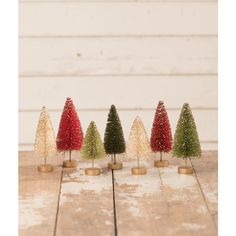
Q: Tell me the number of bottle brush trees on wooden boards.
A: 7